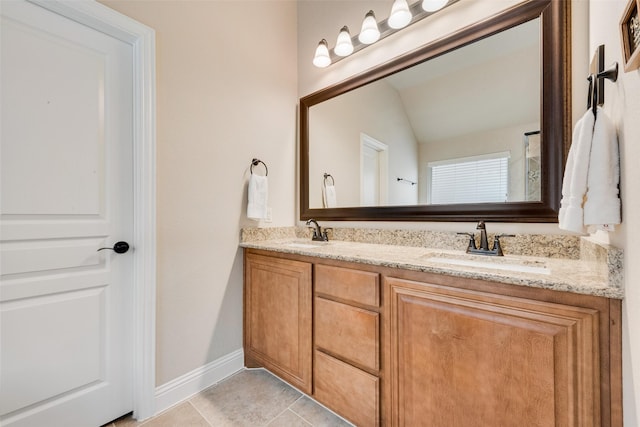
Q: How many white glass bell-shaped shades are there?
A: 5